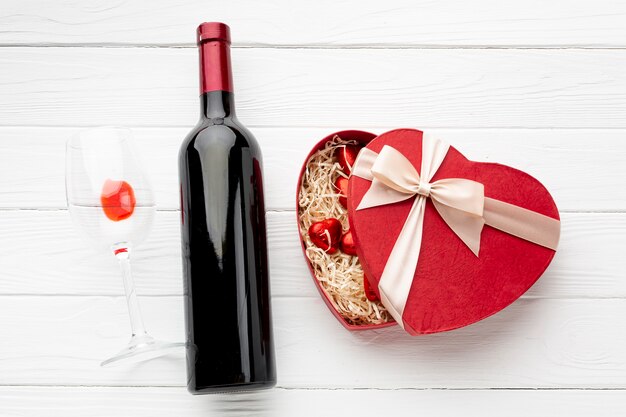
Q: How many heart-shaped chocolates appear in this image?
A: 5